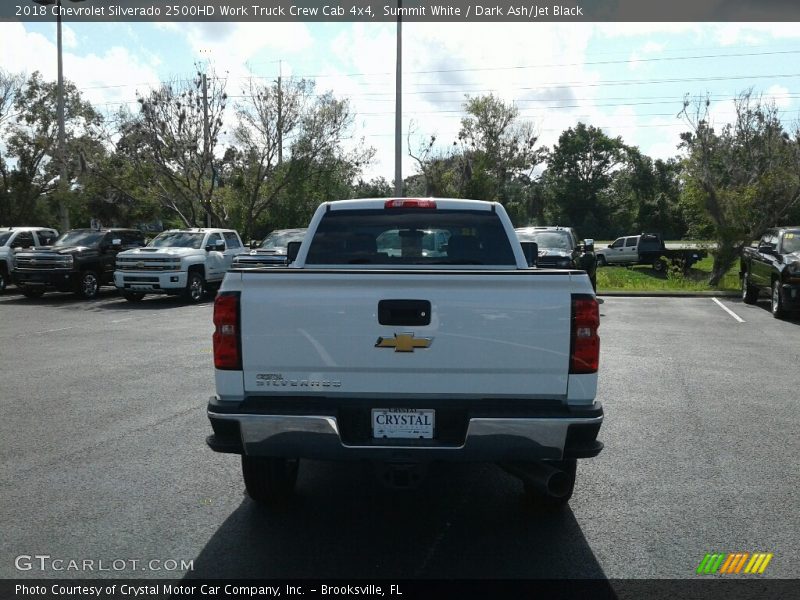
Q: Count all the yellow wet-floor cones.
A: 0